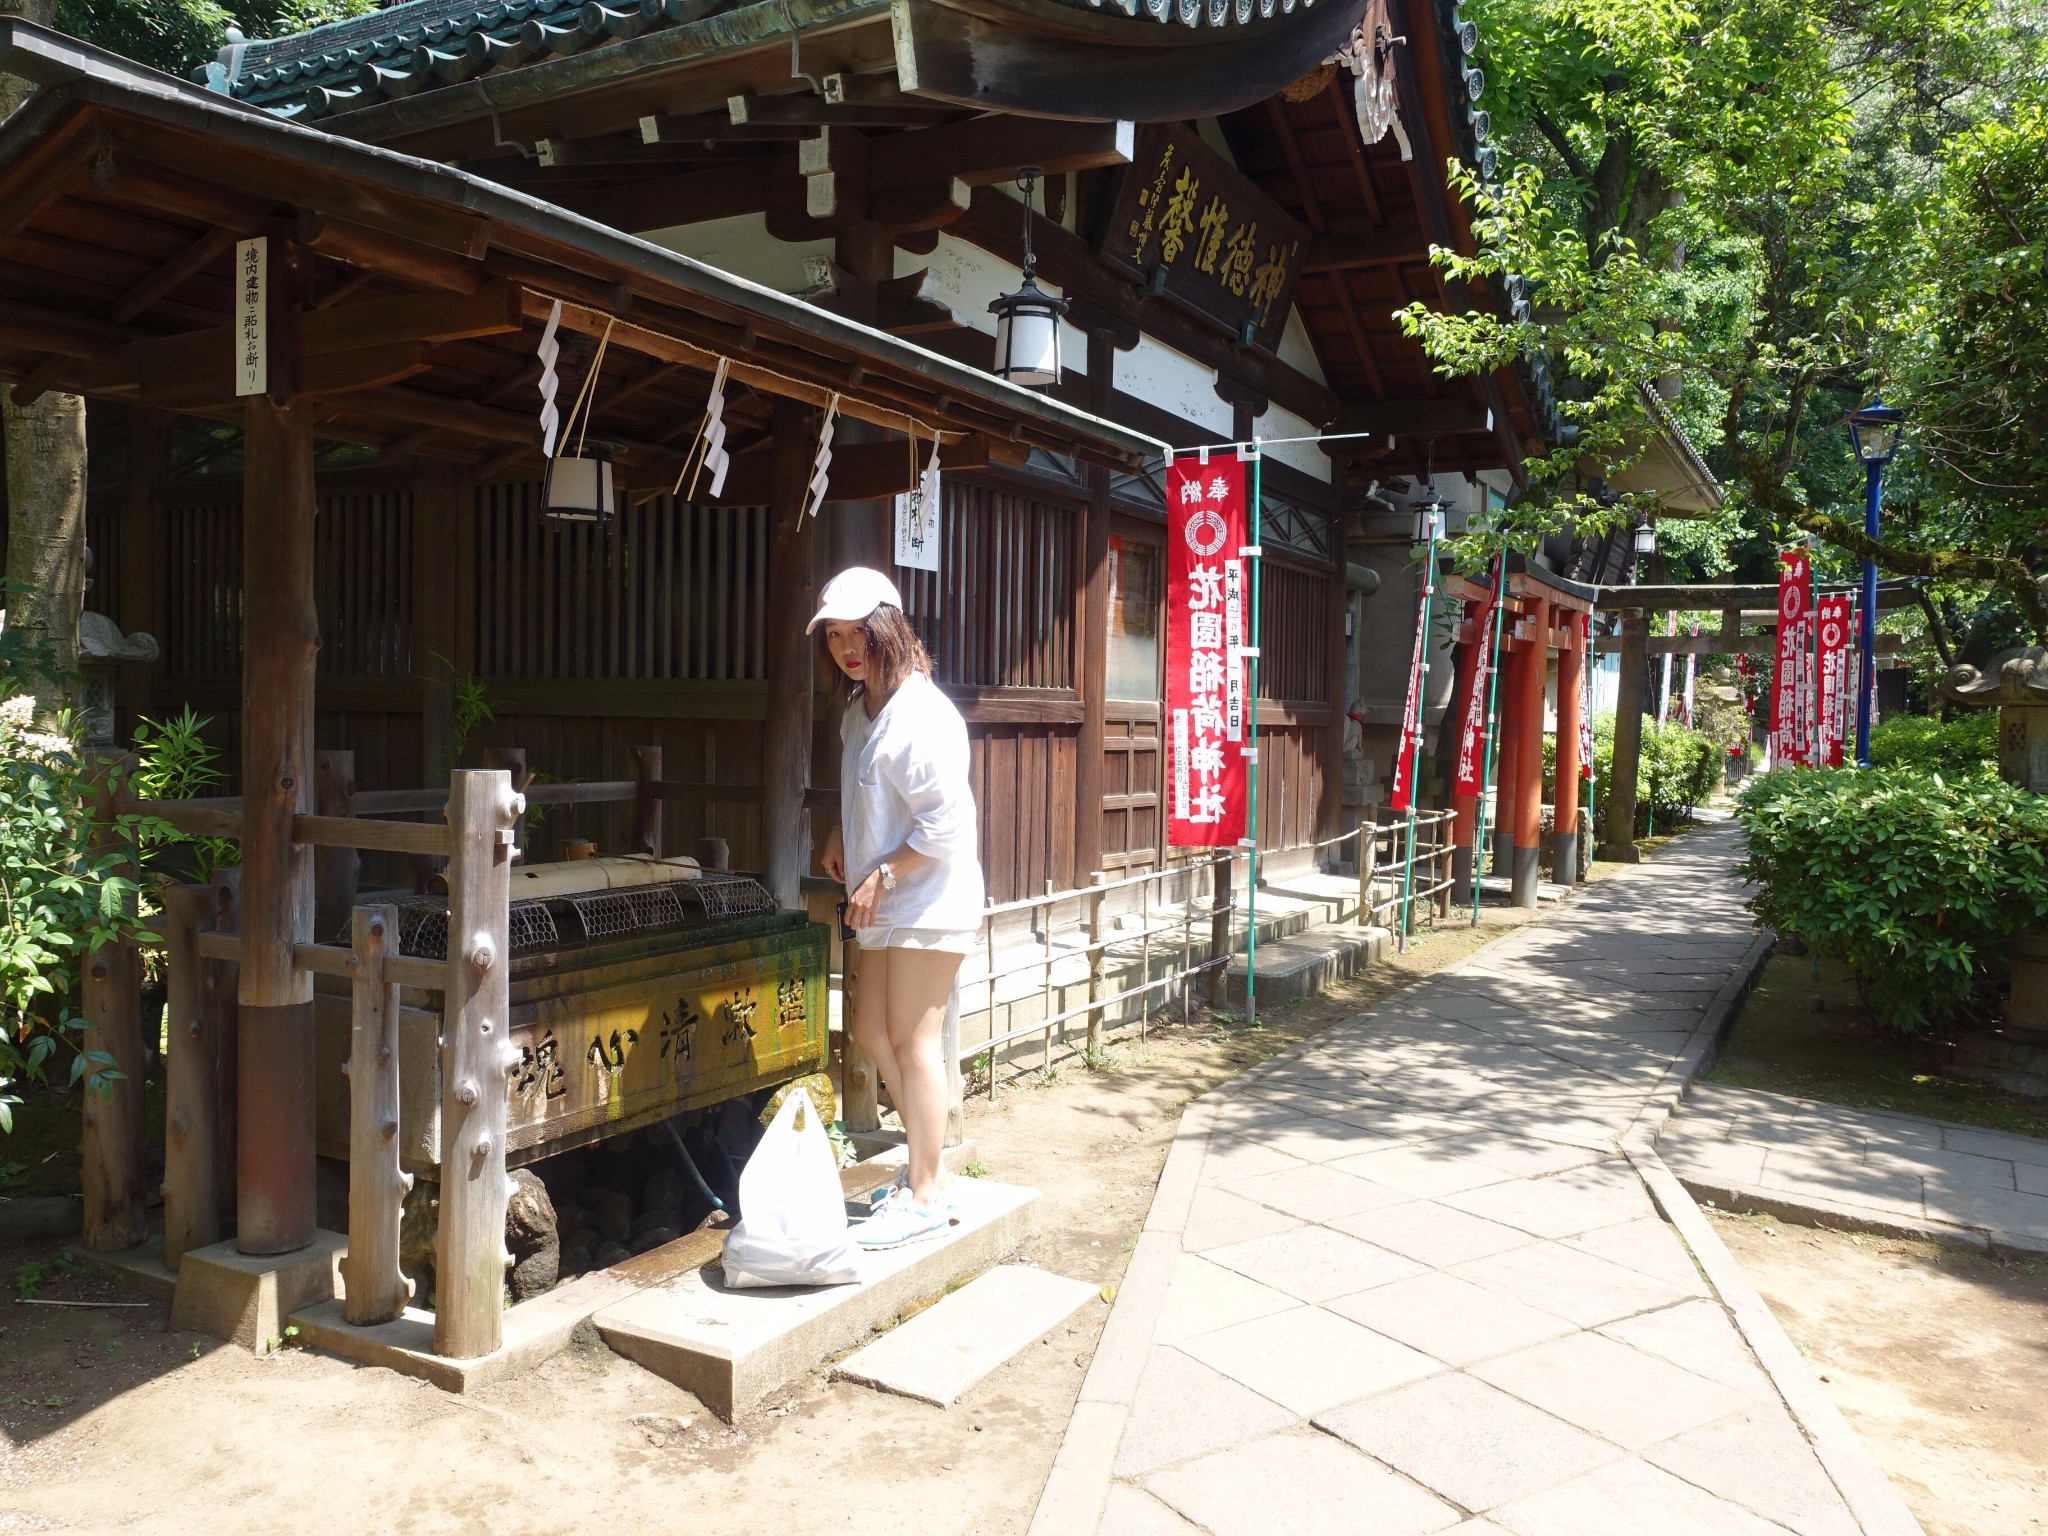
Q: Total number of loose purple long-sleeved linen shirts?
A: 0